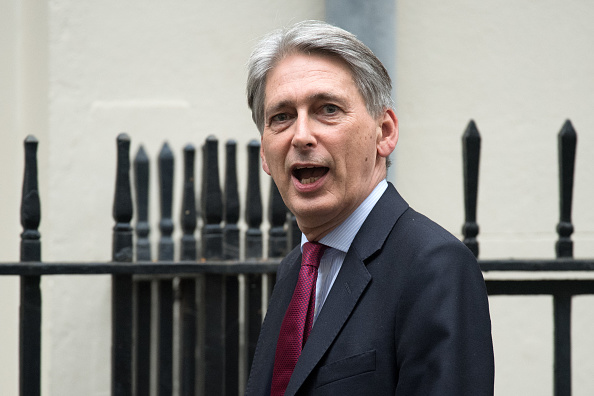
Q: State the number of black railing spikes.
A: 11